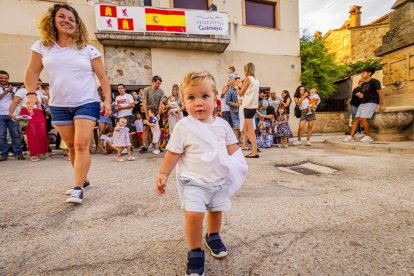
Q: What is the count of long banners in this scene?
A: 1